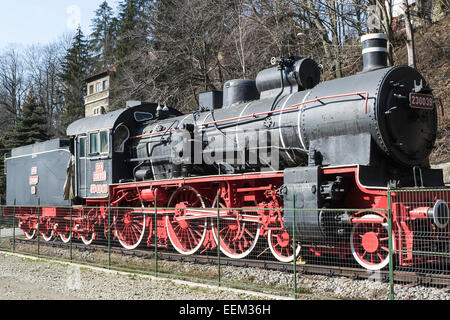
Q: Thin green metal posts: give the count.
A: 8